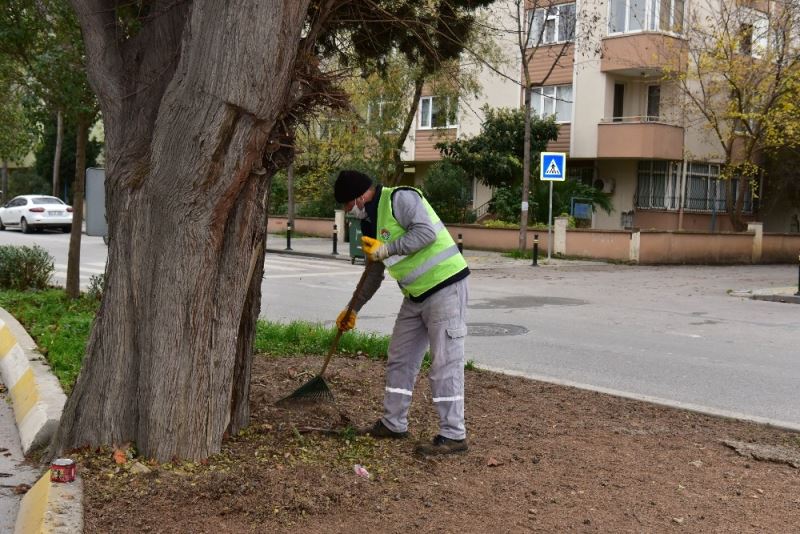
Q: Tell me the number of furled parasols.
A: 0